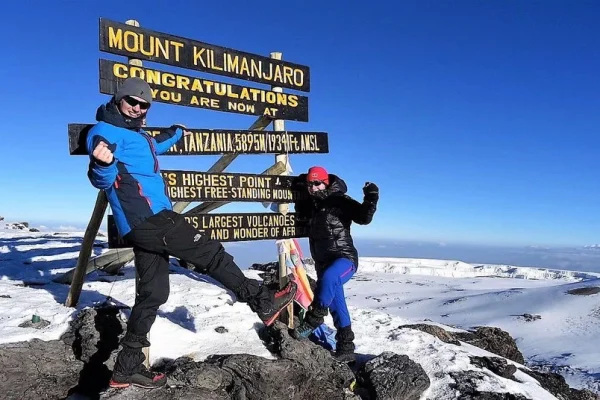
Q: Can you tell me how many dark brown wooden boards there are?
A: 5